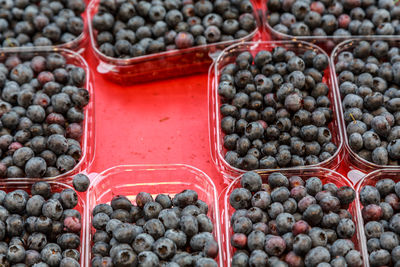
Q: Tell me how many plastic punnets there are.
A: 10